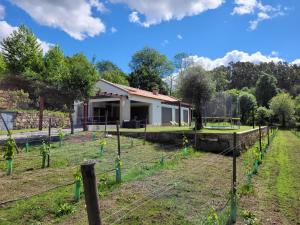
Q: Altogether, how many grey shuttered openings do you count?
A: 3